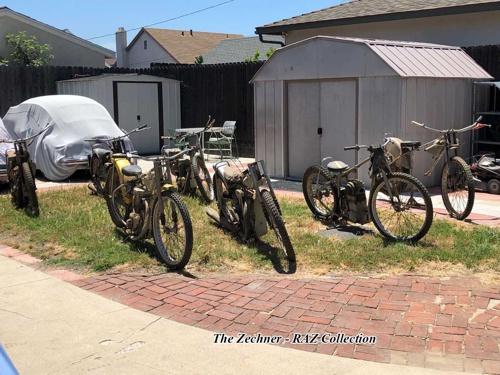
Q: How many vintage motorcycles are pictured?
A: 7